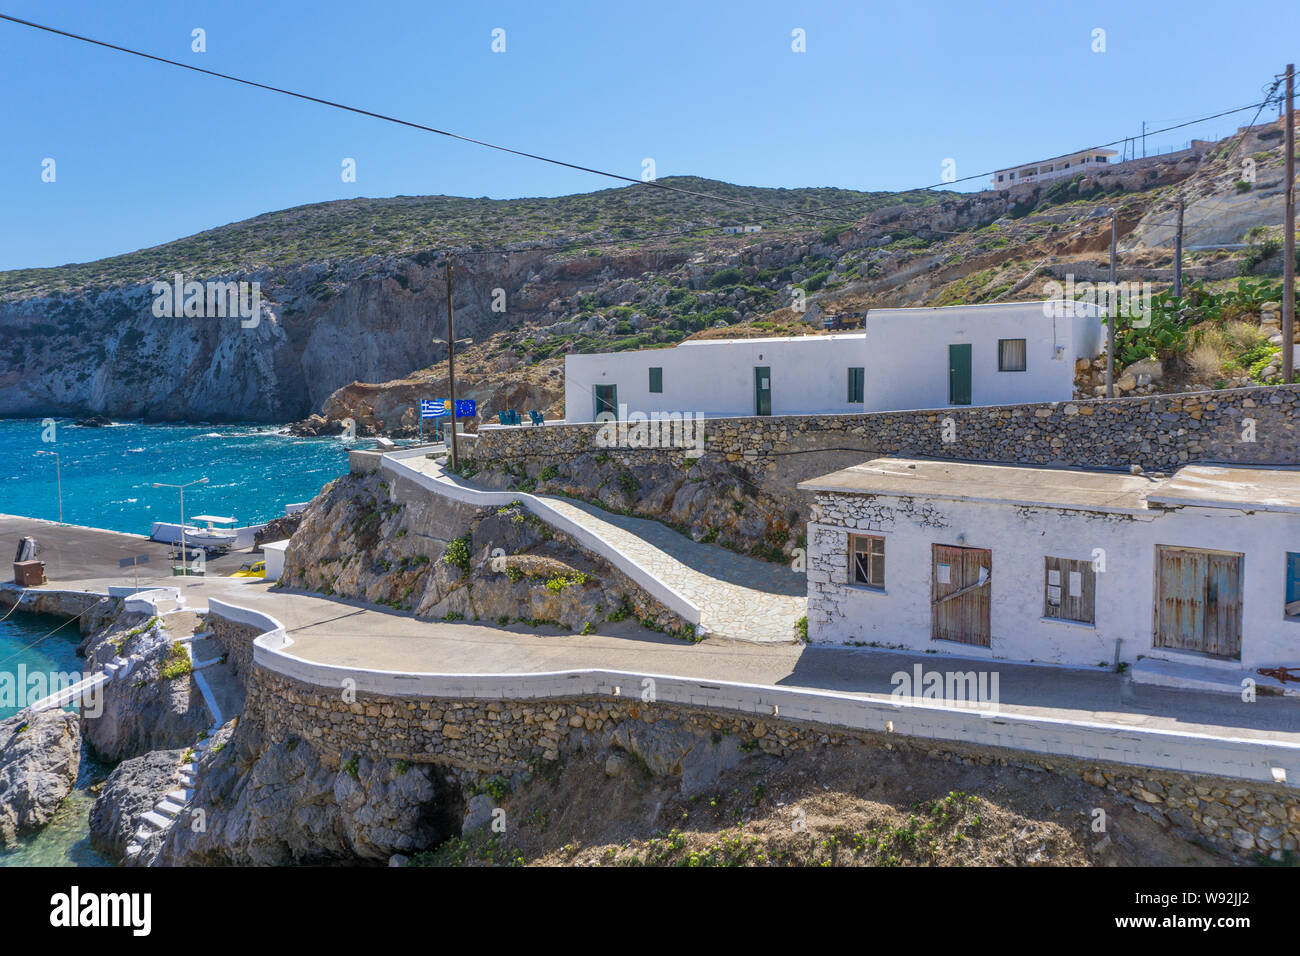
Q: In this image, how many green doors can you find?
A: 3